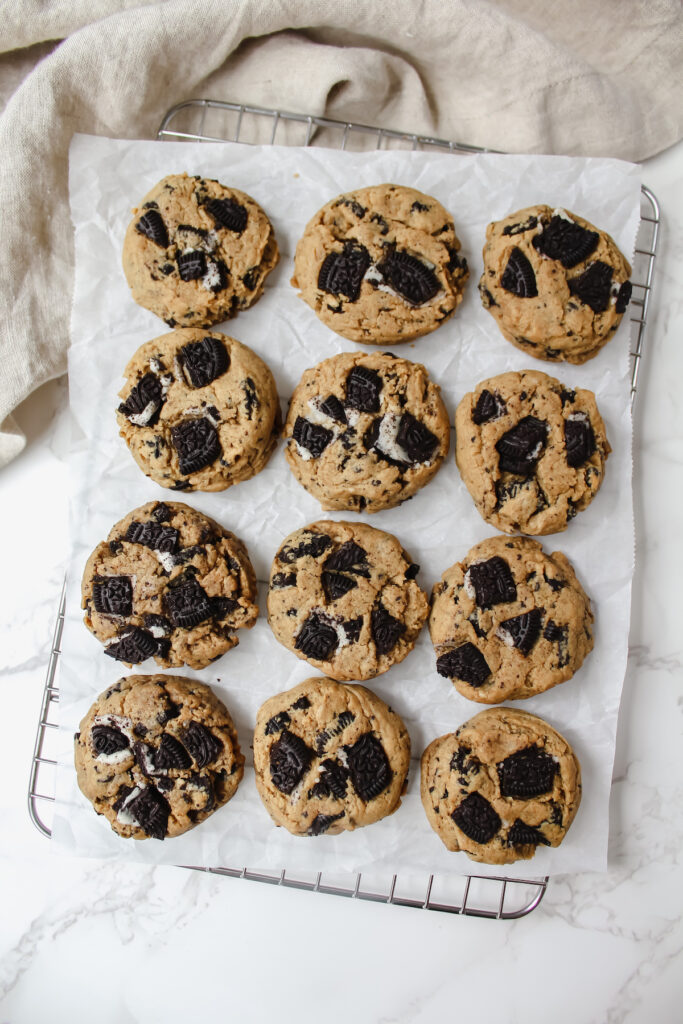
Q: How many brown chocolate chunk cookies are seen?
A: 12